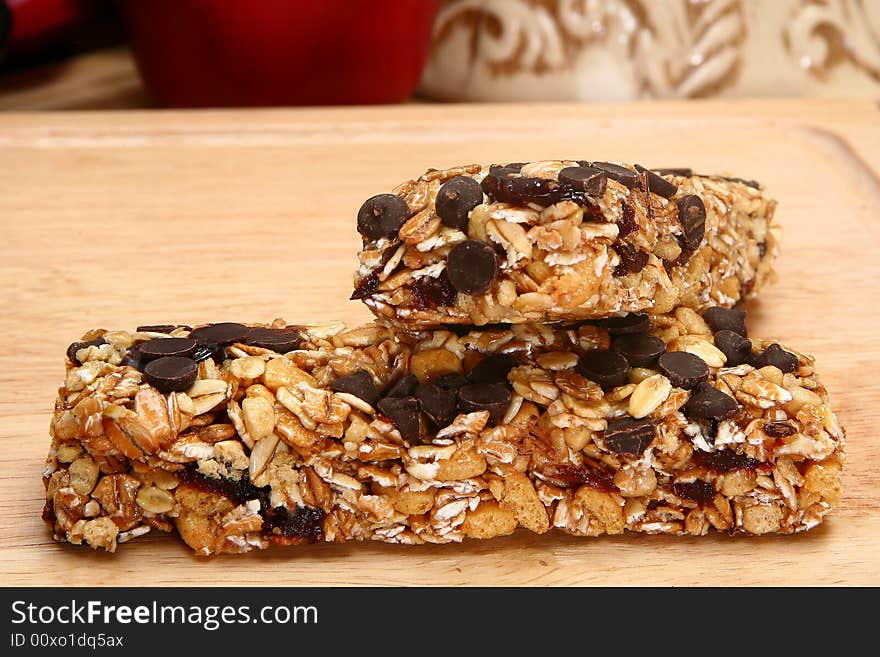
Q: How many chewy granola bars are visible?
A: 2